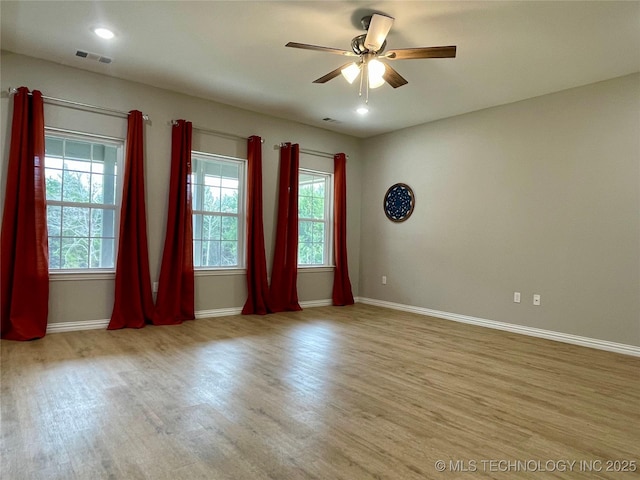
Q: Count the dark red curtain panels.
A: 6